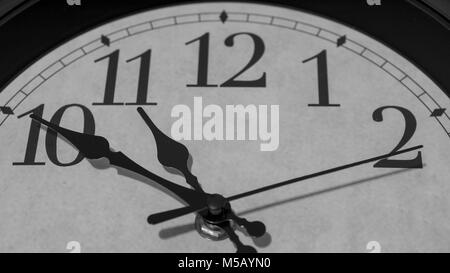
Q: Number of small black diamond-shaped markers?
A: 5